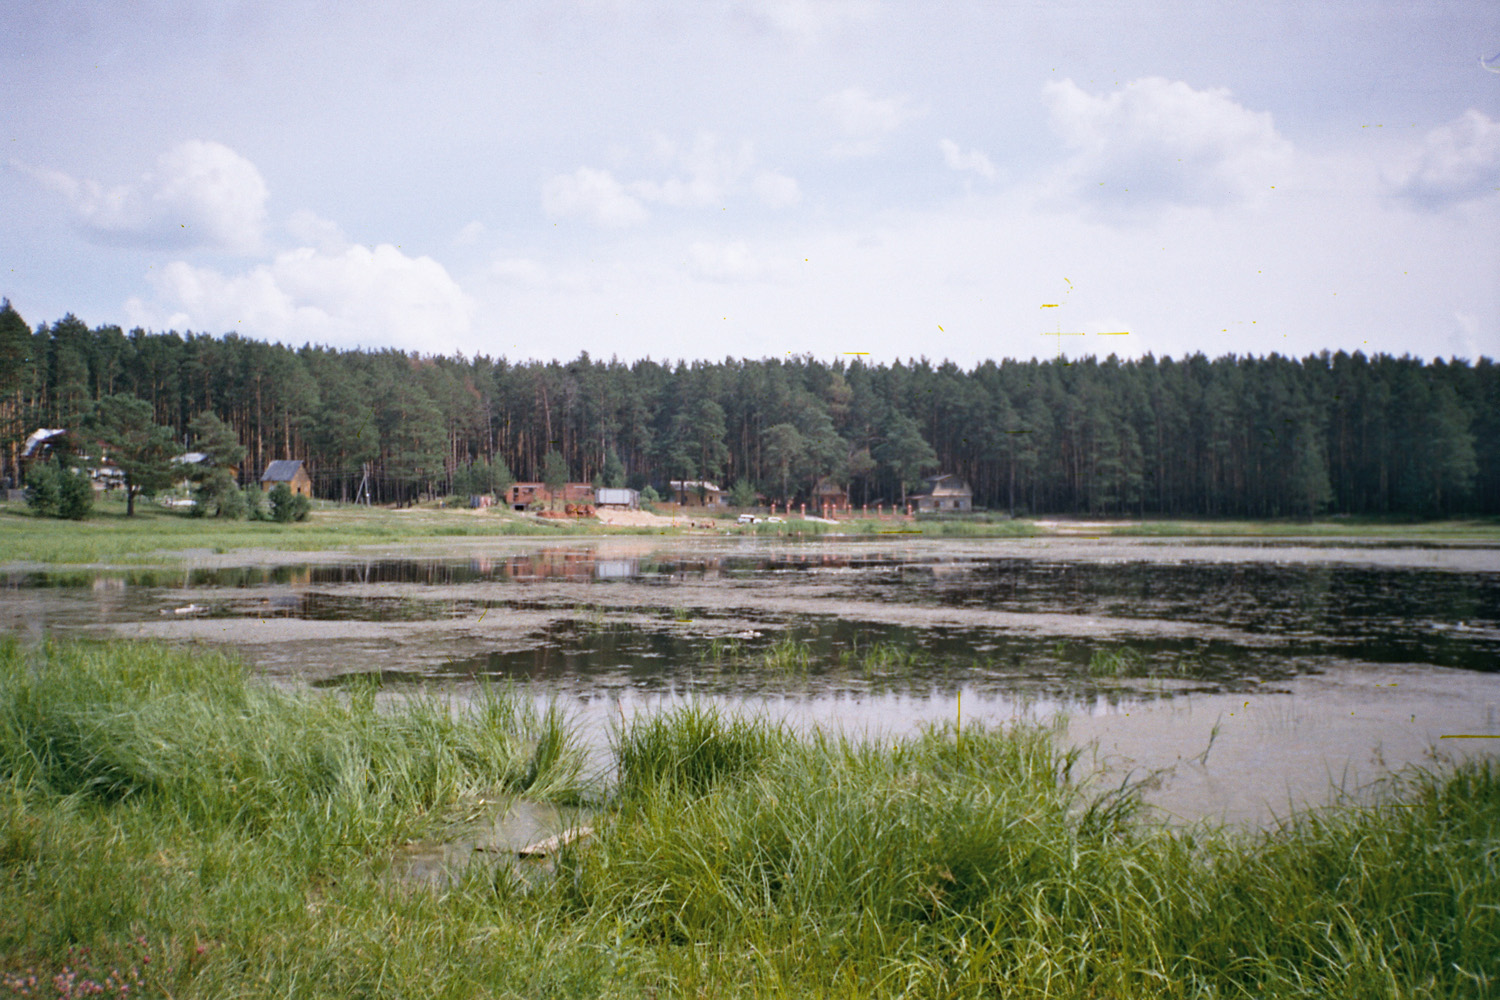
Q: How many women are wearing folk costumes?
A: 0